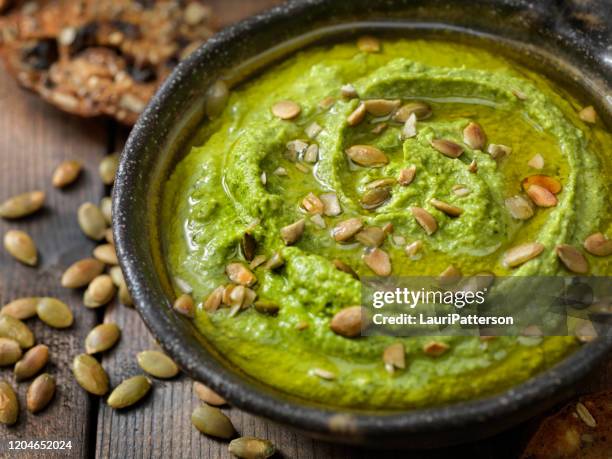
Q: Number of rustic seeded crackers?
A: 2